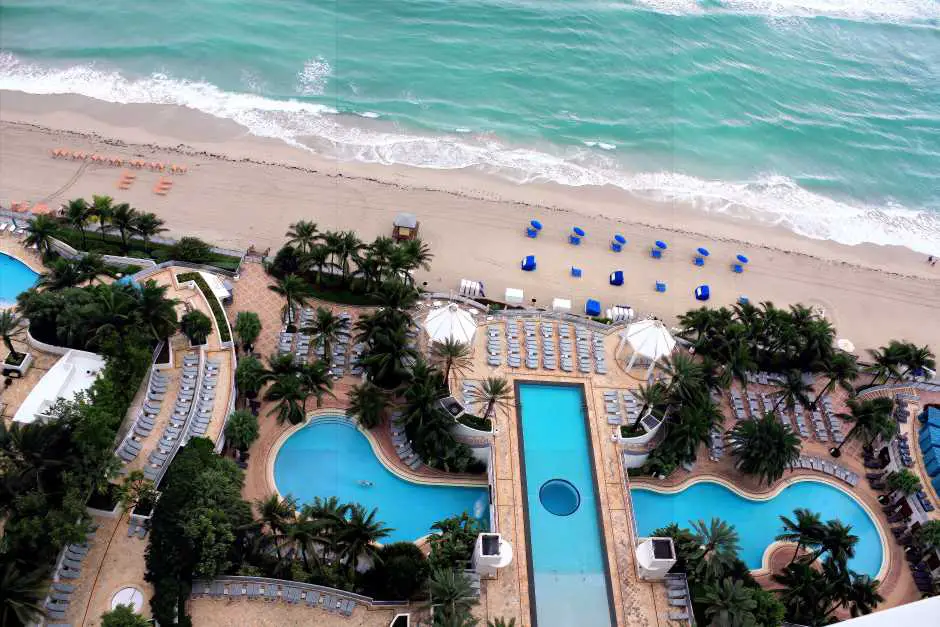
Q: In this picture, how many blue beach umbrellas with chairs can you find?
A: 6